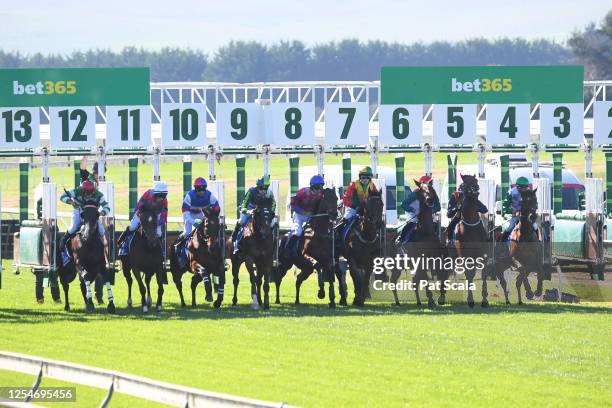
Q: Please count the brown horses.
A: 9